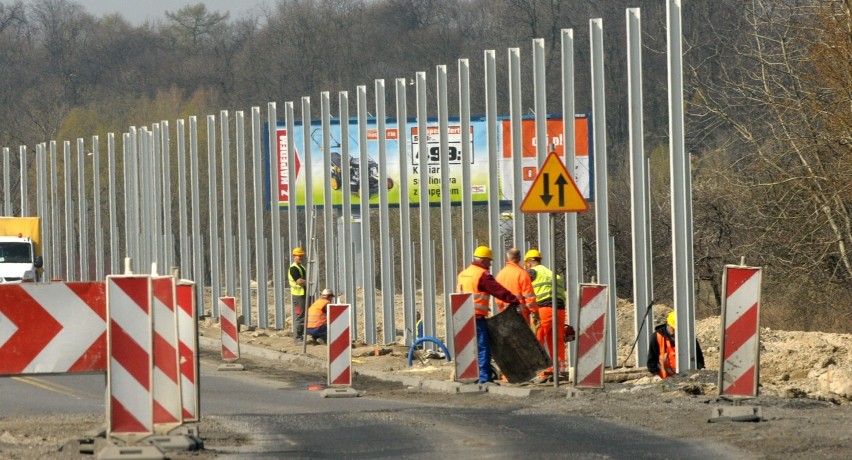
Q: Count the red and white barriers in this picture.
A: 9